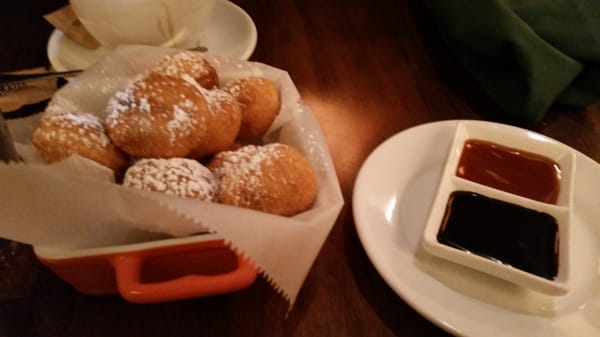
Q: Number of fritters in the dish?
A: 7